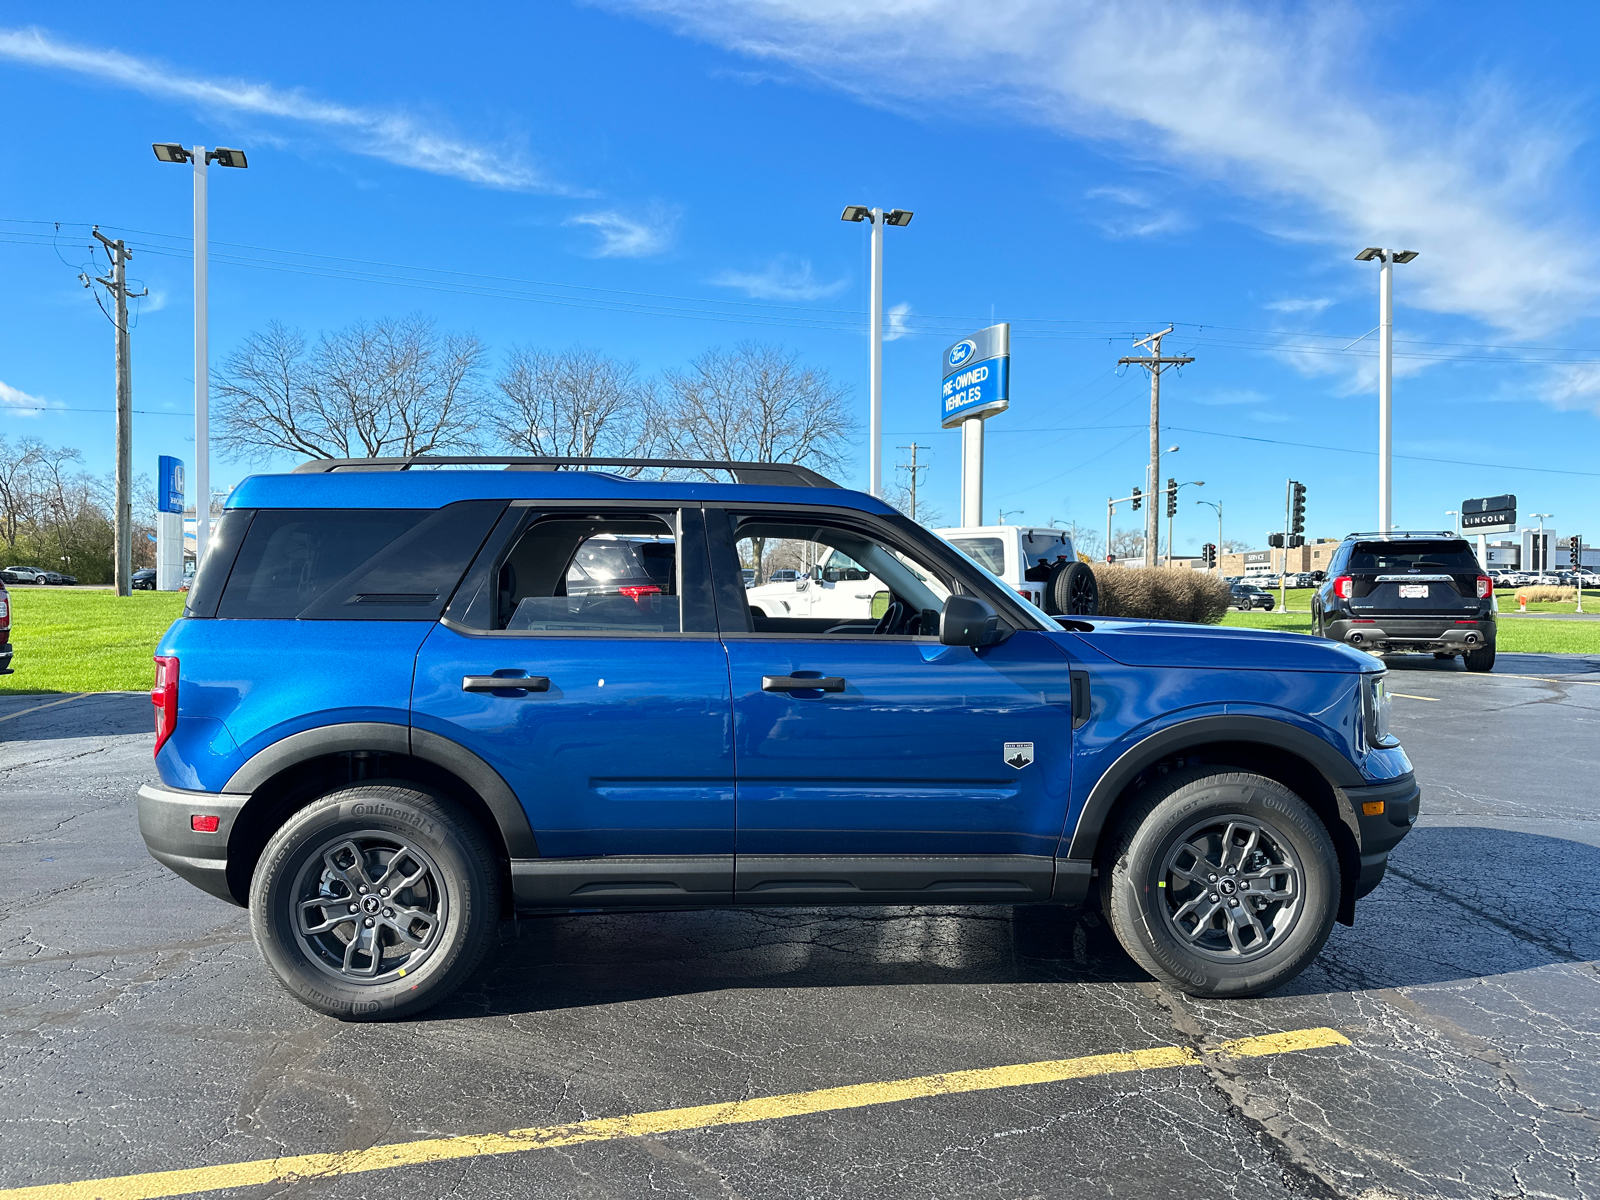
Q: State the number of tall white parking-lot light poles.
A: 3